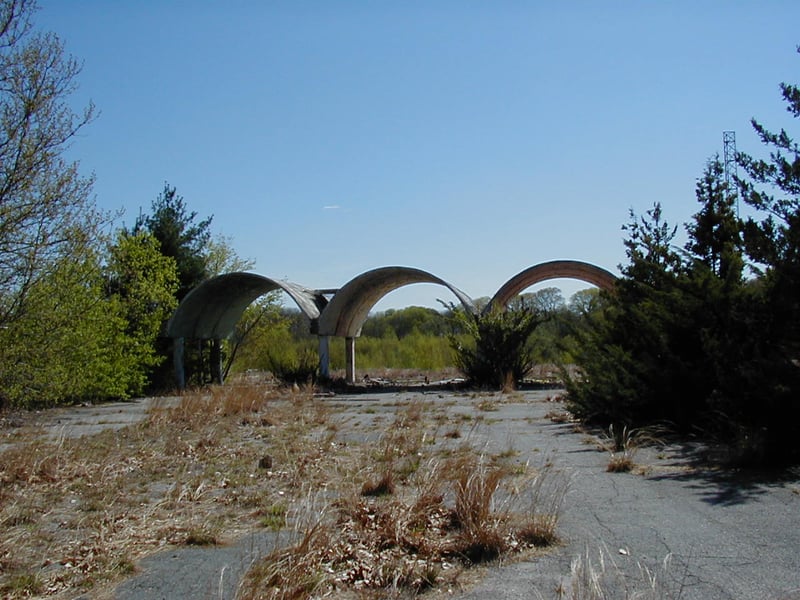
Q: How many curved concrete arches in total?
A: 3